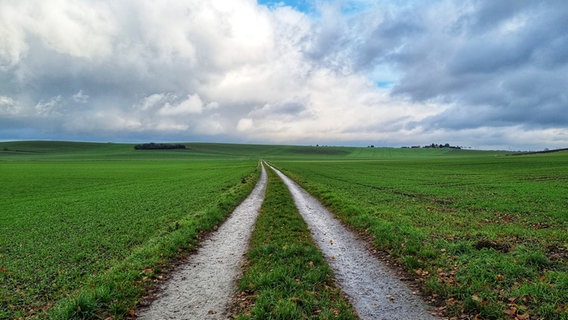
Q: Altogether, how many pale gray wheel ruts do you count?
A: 2